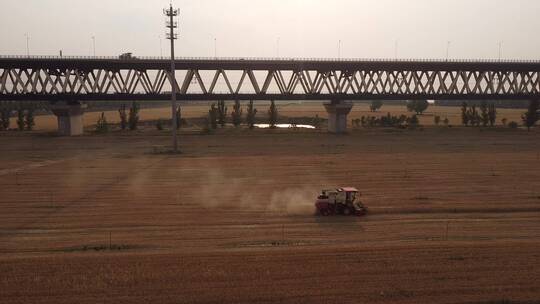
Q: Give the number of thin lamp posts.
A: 9